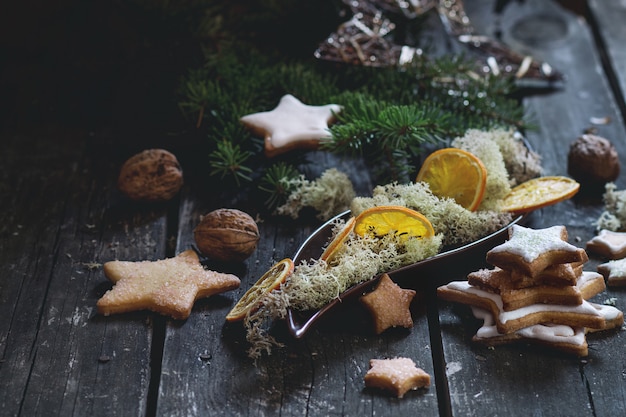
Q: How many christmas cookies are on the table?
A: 11